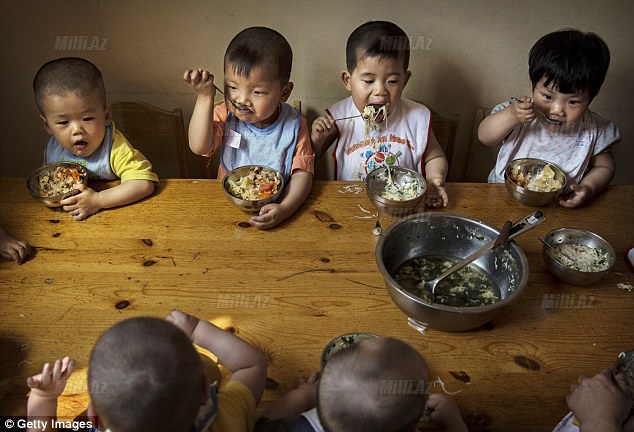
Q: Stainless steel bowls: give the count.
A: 8